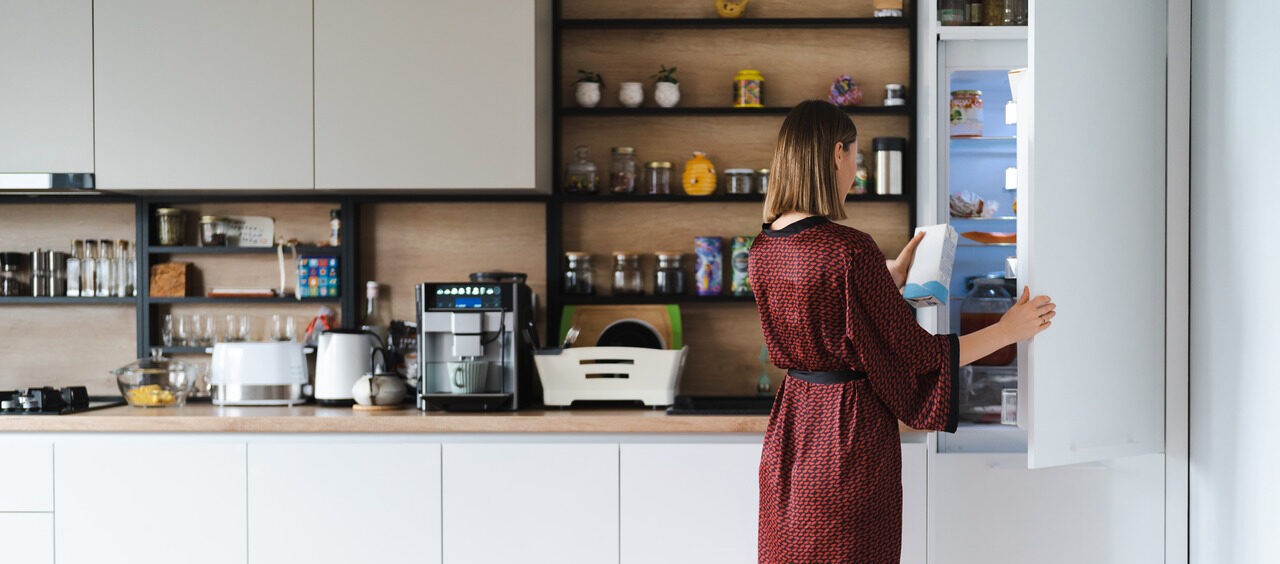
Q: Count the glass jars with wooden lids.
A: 3